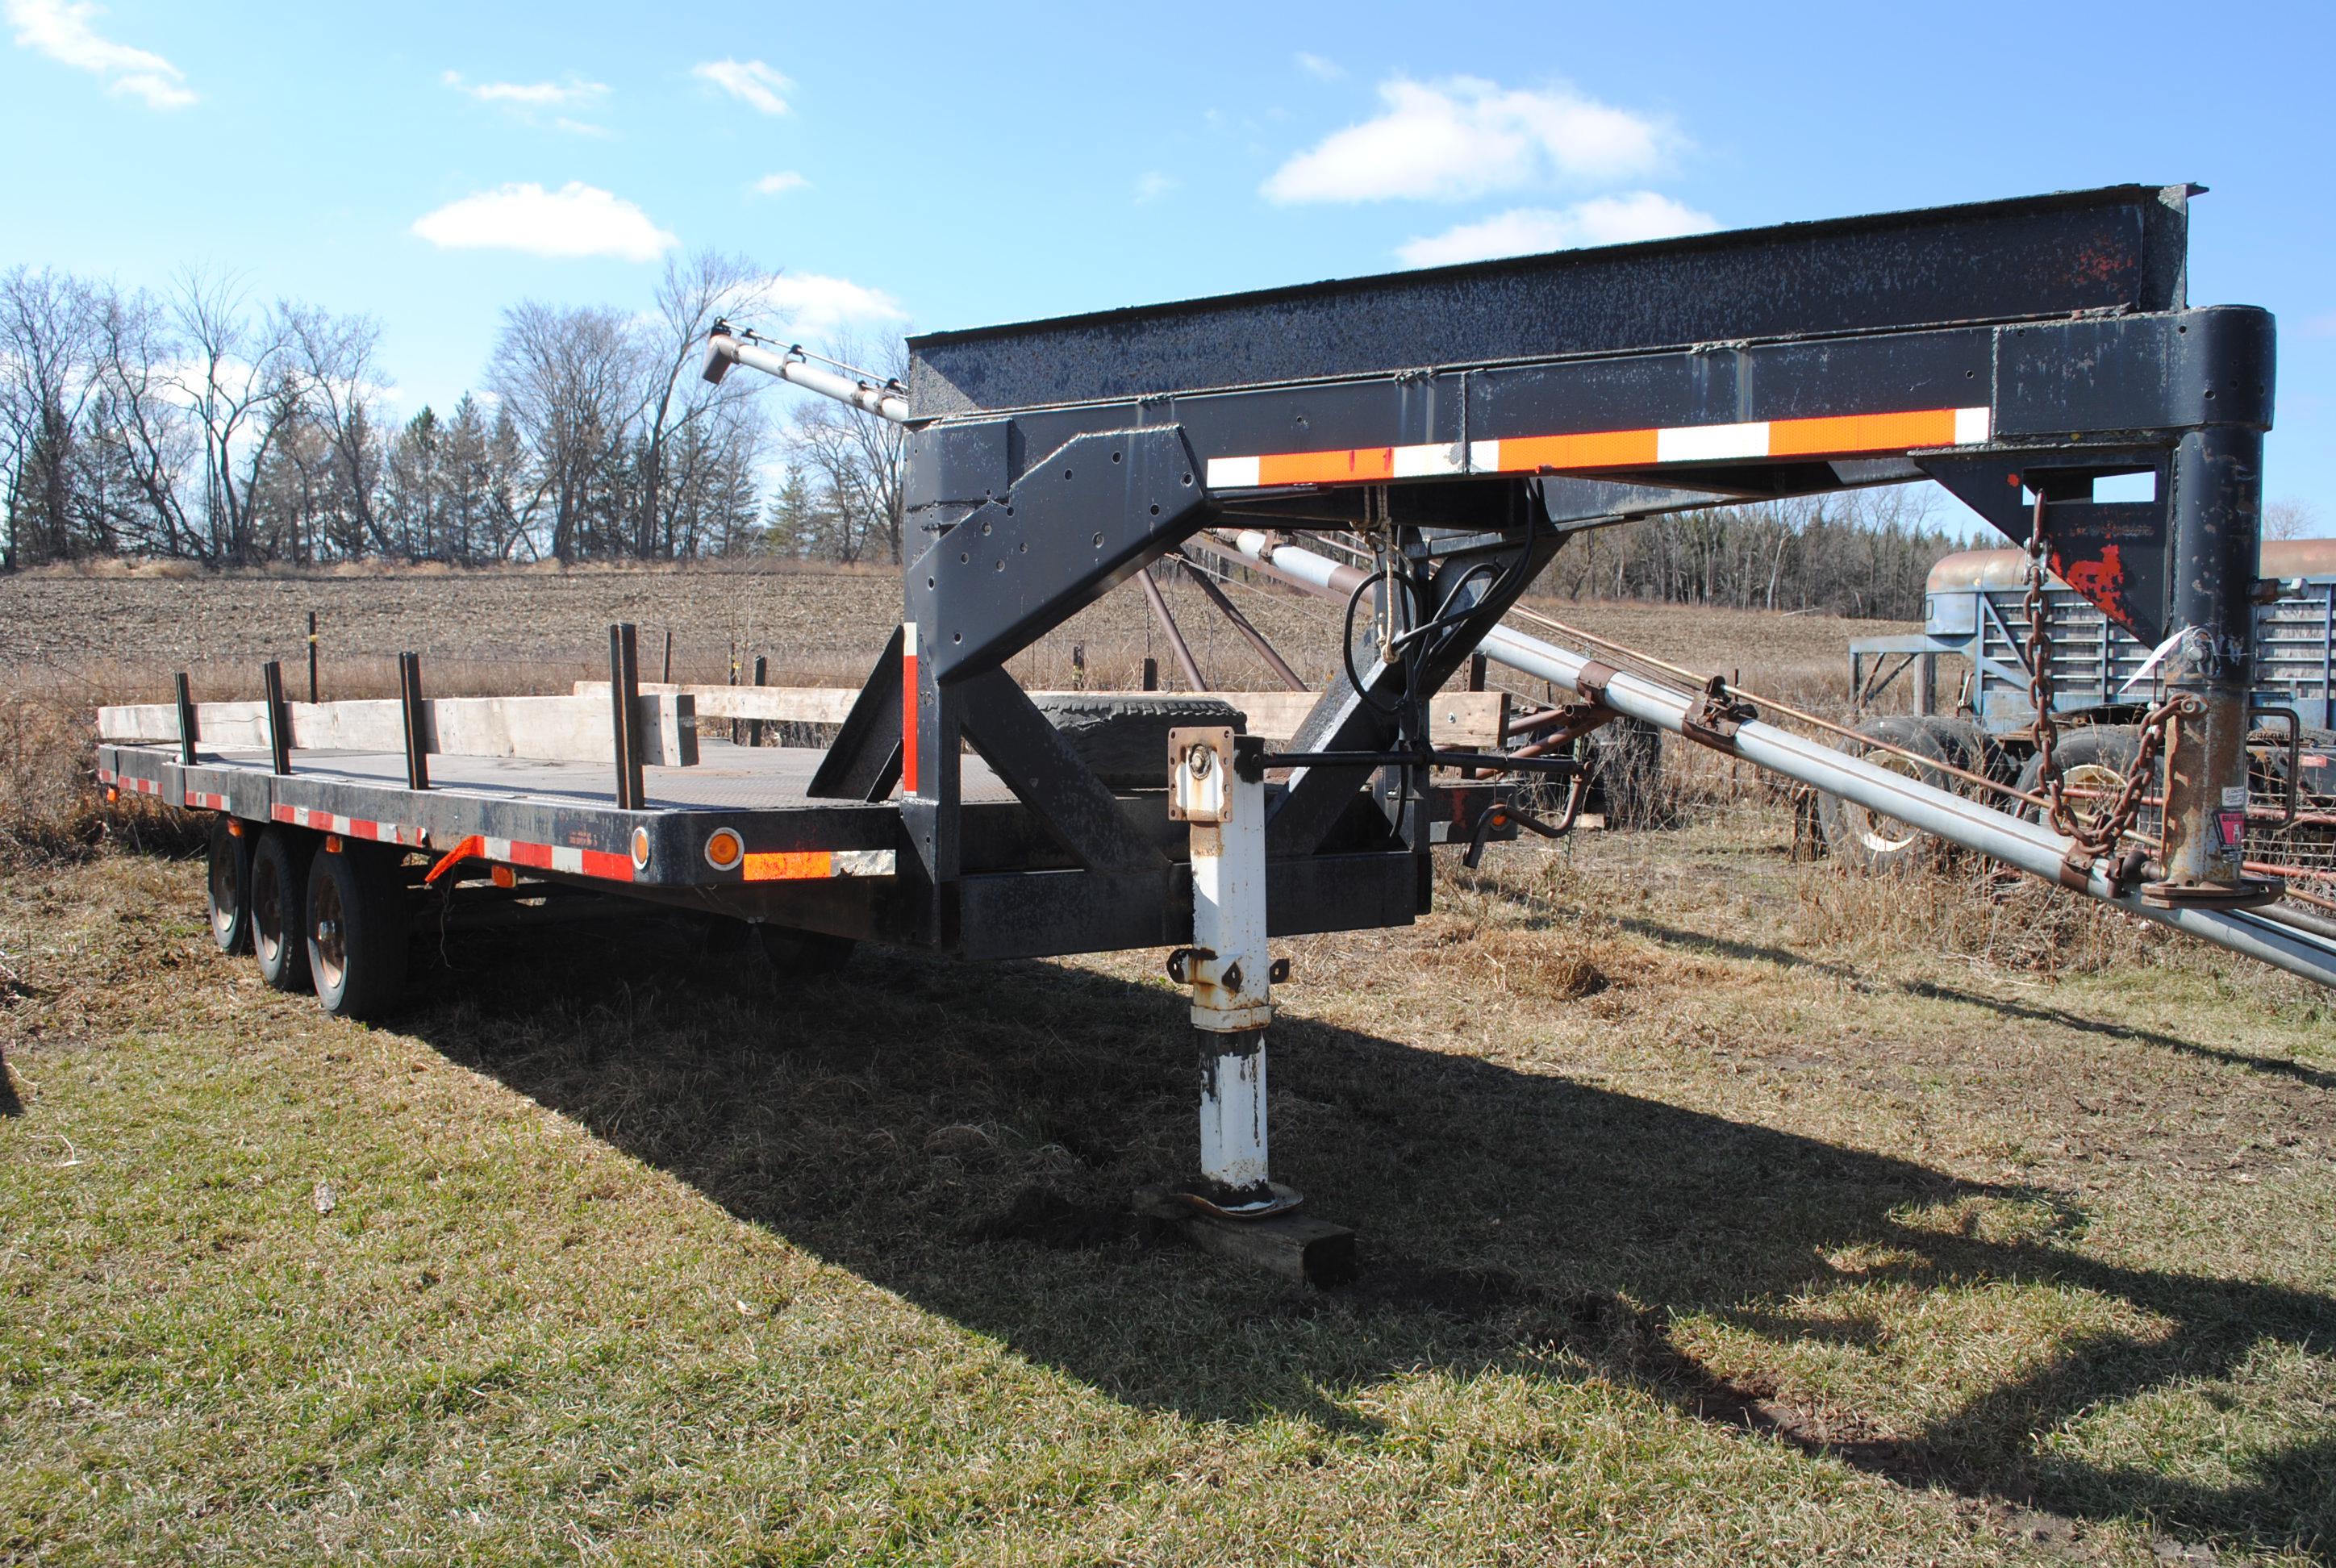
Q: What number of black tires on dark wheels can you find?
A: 3